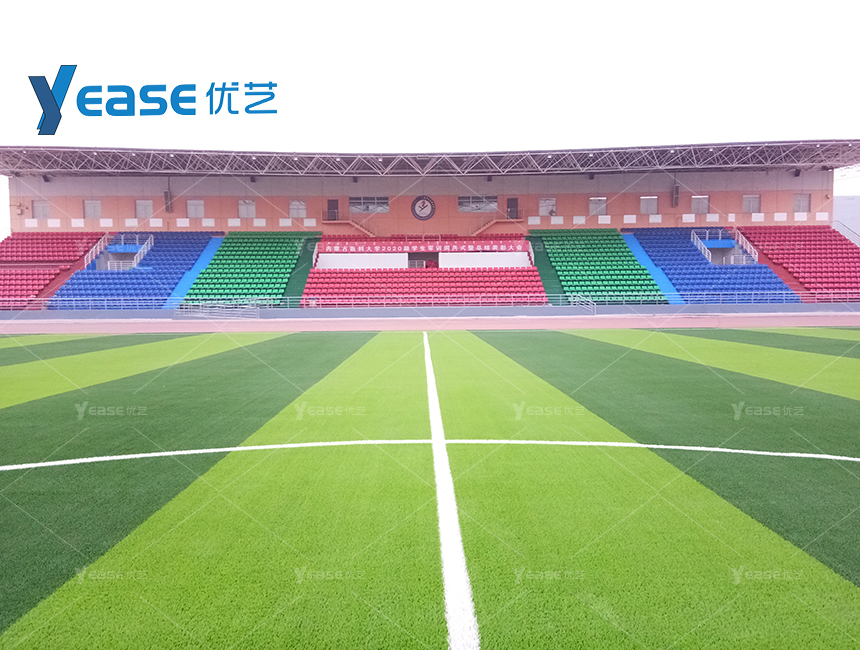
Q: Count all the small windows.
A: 12